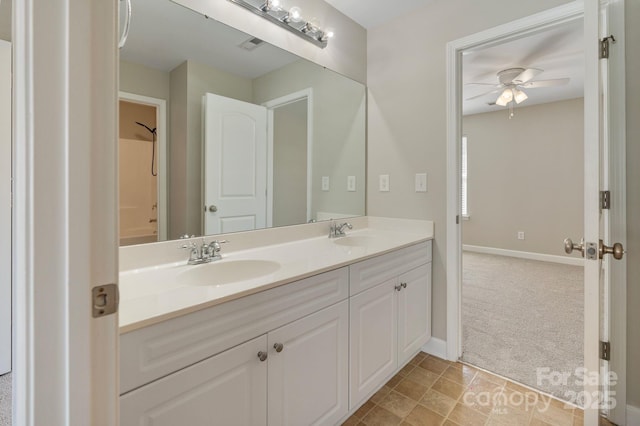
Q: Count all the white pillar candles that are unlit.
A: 0